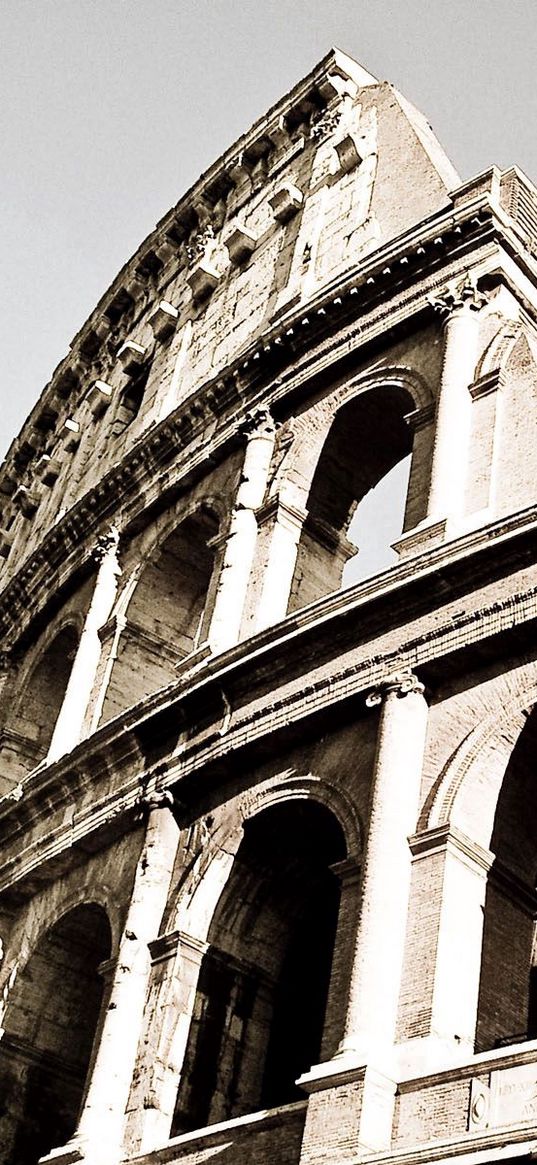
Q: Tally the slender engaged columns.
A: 5